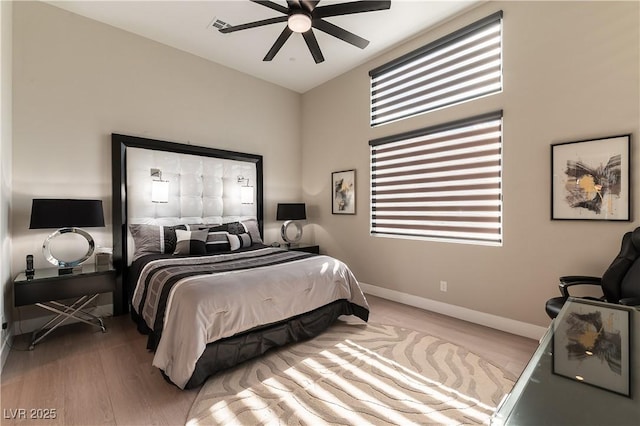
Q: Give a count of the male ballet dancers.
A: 0